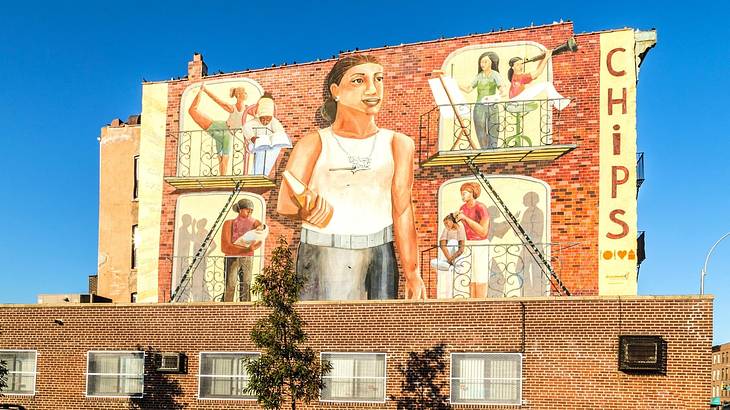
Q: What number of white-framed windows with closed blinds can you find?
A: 5